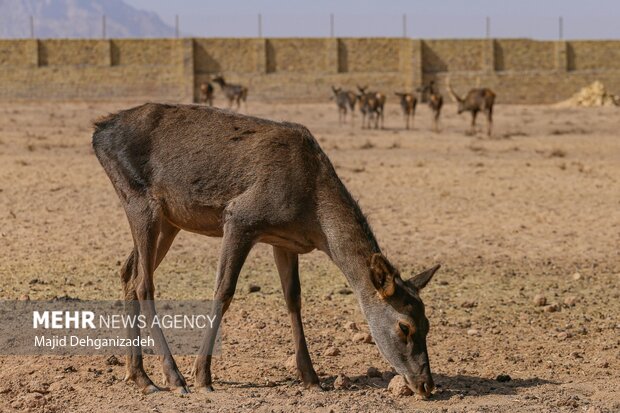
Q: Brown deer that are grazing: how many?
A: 1